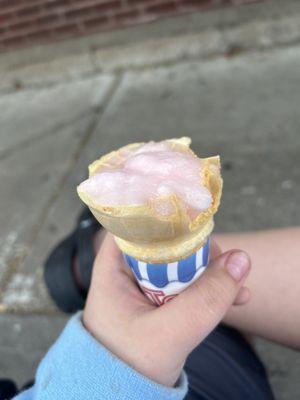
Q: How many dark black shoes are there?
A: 1